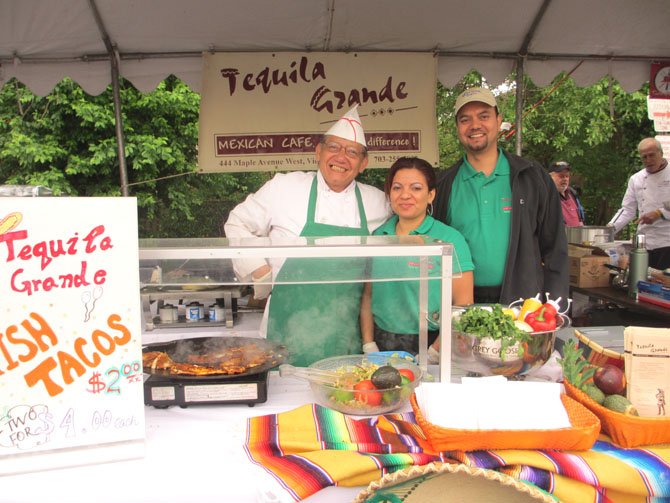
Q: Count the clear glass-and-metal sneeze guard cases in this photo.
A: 1